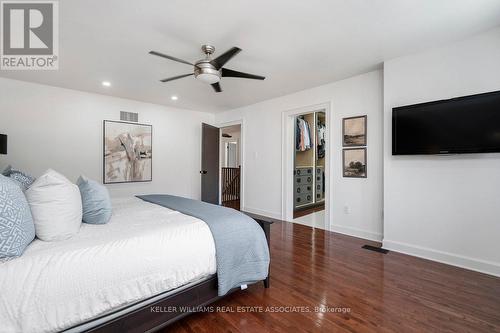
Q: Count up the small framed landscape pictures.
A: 2